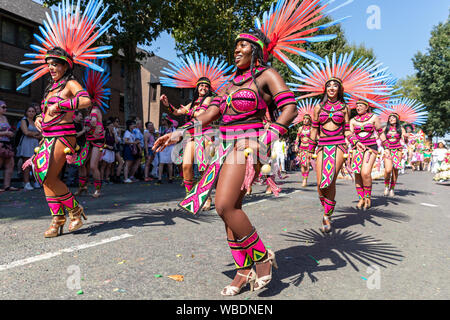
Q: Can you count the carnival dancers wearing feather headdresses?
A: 8